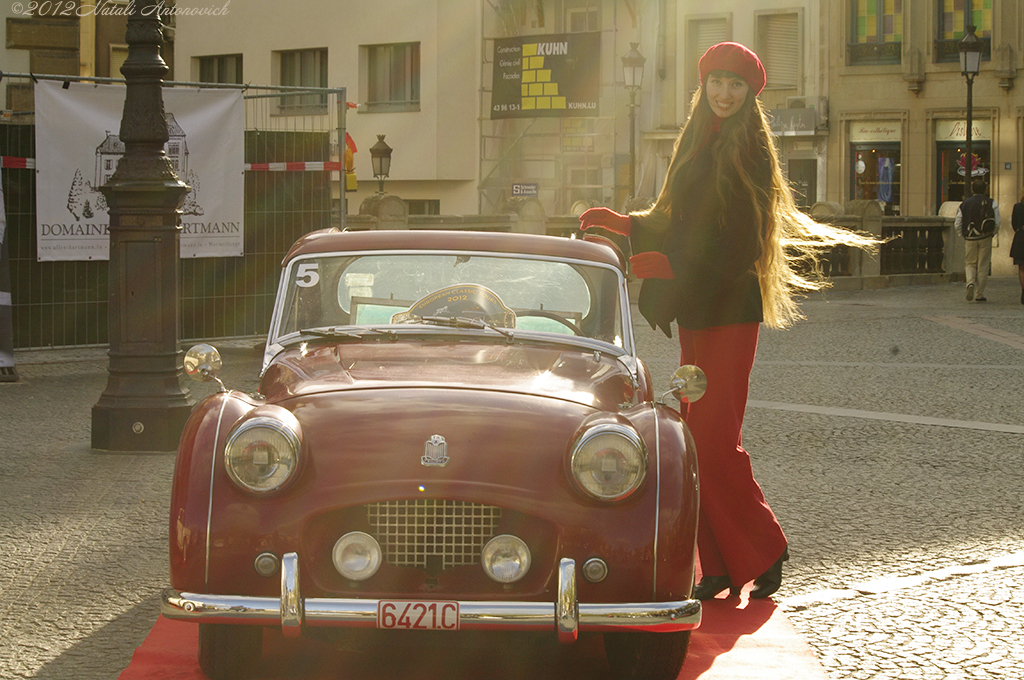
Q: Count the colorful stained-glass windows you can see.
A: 2